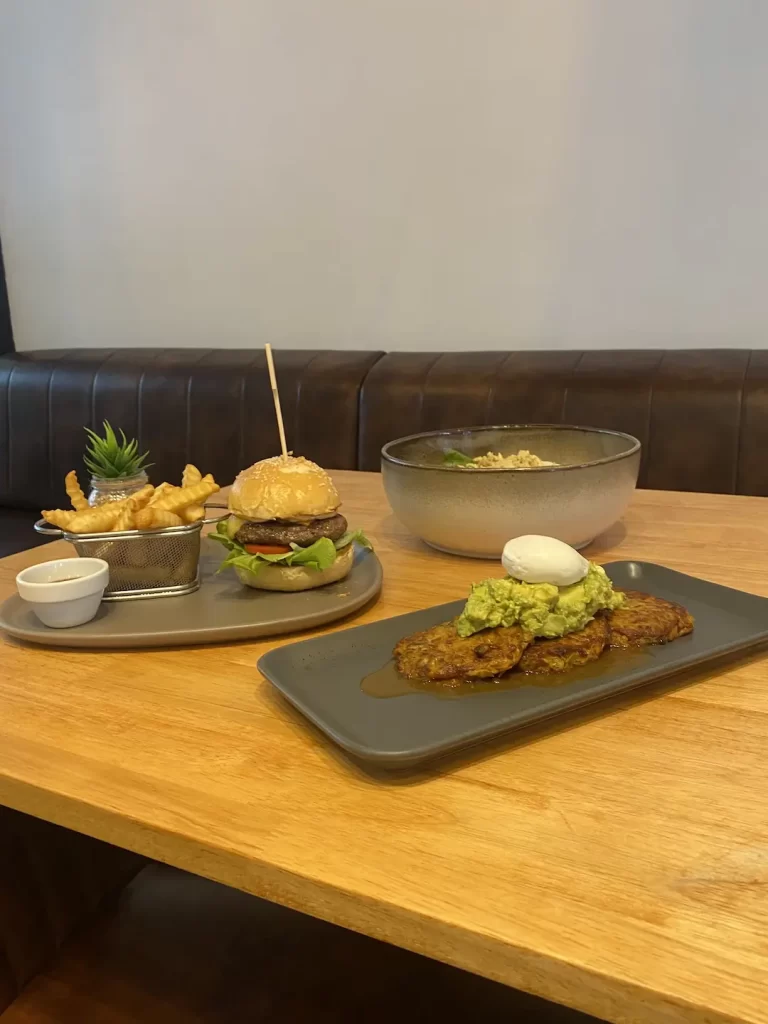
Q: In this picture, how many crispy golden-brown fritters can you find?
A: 3